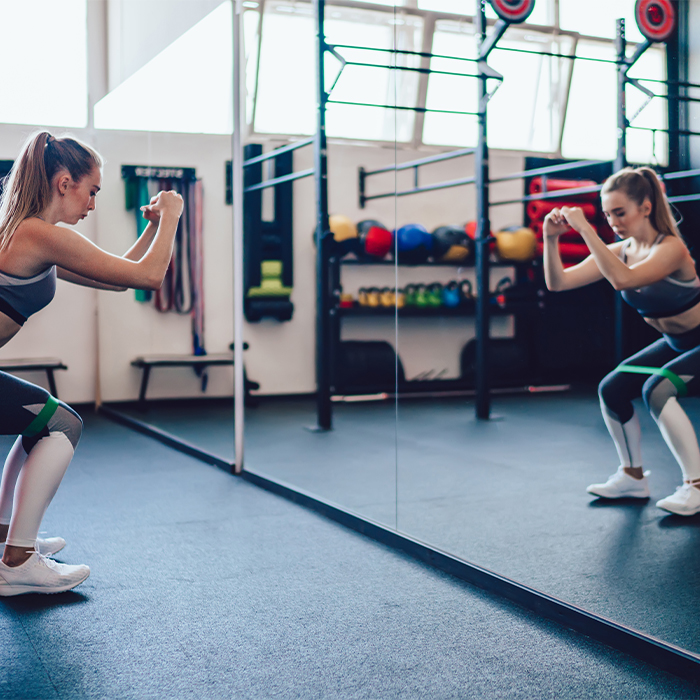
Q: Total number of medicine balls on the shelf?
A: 6